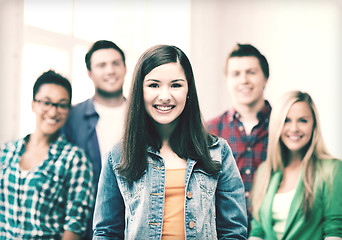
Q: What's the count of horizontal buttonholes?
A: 3